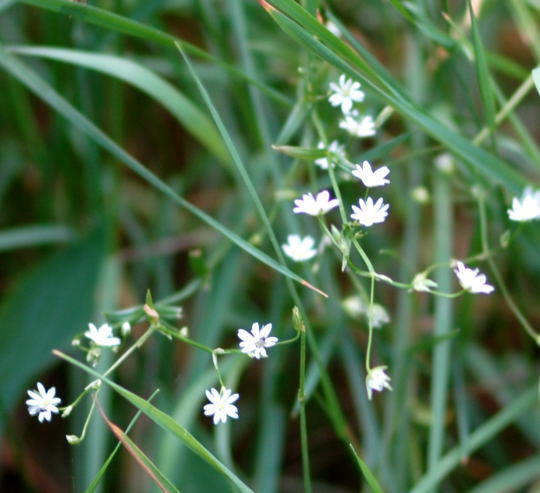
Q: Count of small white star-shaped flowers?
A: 14